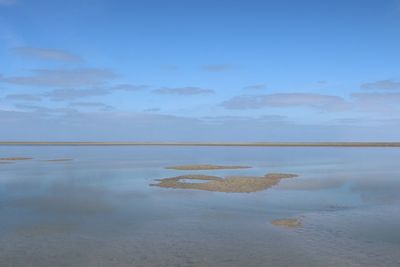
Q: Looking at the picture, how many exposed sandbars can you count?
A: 5